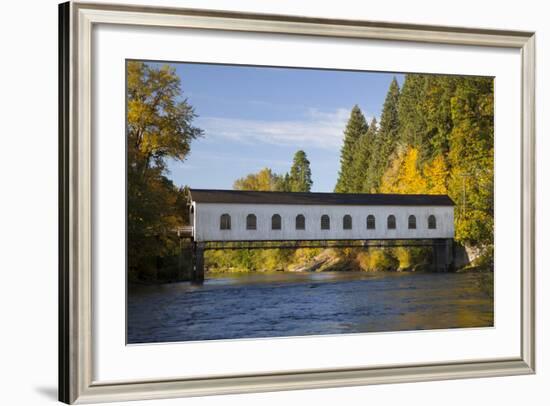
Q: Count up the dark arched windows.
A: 10